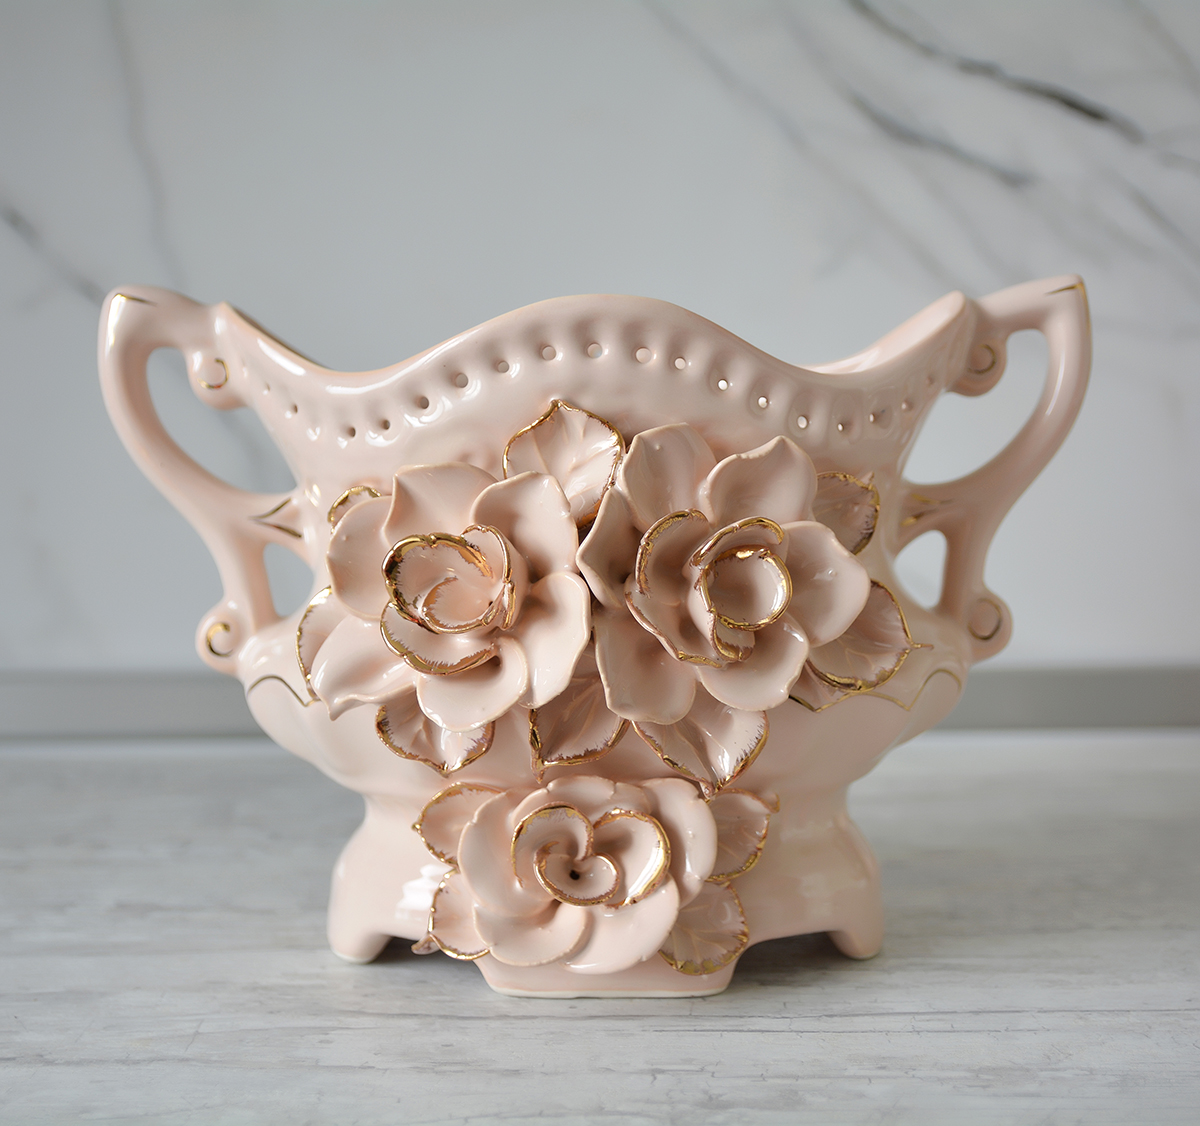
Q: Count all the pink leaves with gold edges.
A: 12